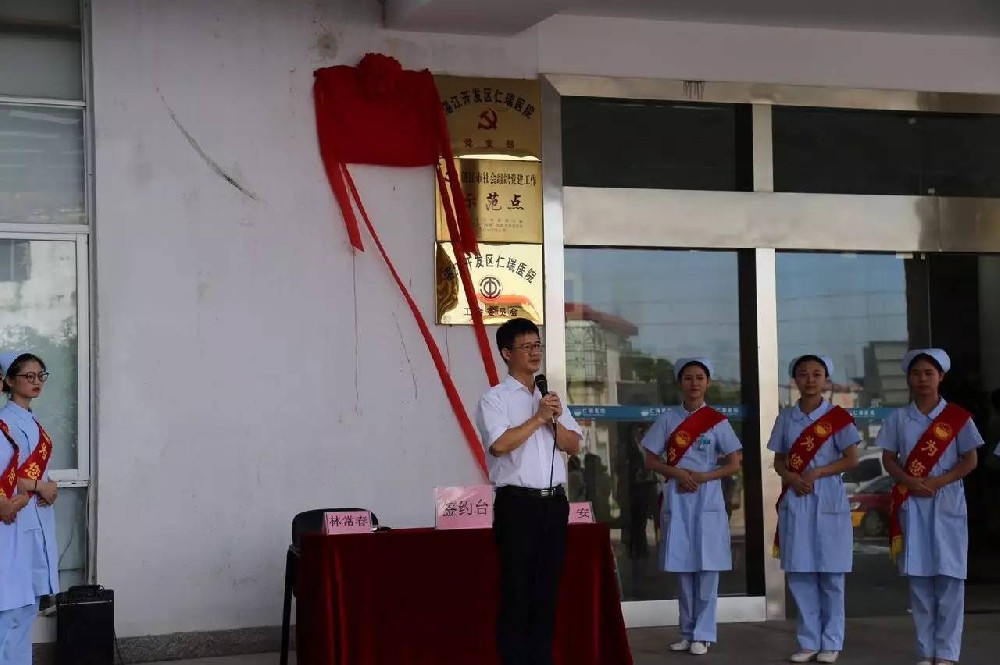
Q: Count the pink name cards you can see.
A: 3